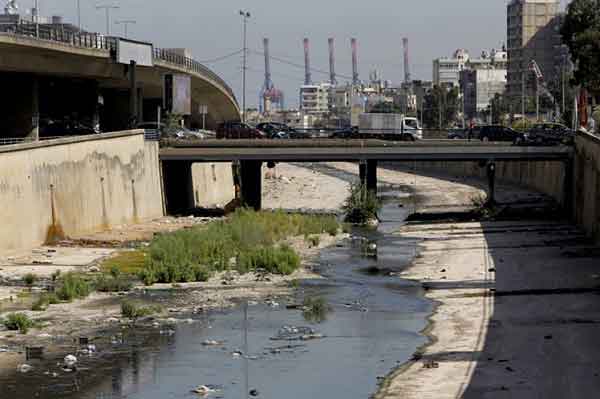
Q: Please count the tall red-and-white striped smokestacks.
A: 5